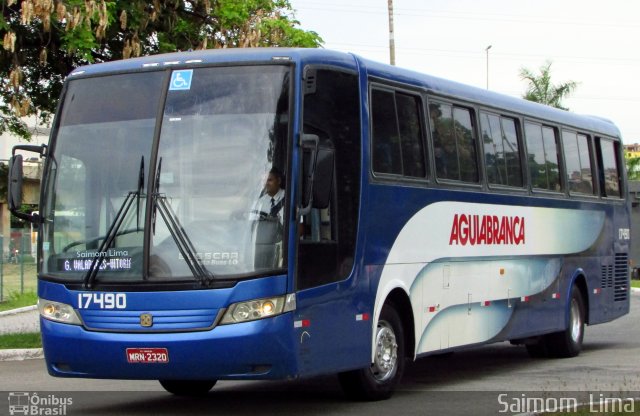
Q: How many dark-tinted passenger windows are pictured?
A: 6